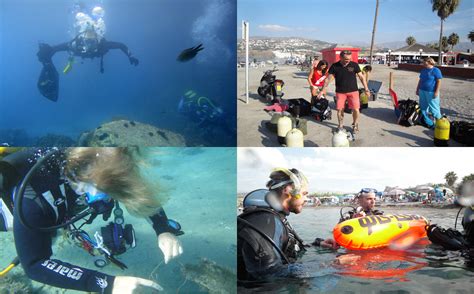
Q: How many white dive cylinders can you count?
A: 3